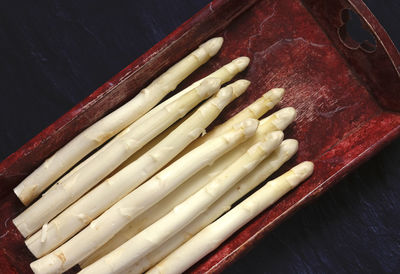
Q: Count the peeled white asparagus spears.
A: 11